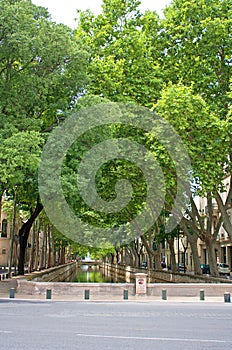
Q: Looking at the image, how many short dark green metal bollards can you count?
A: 7